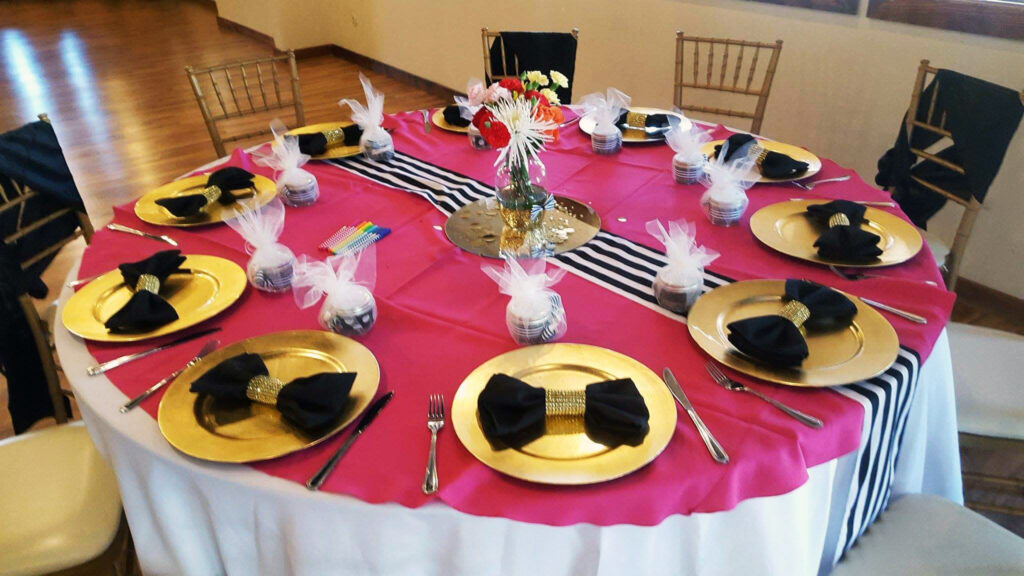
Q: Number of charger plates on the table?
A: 10